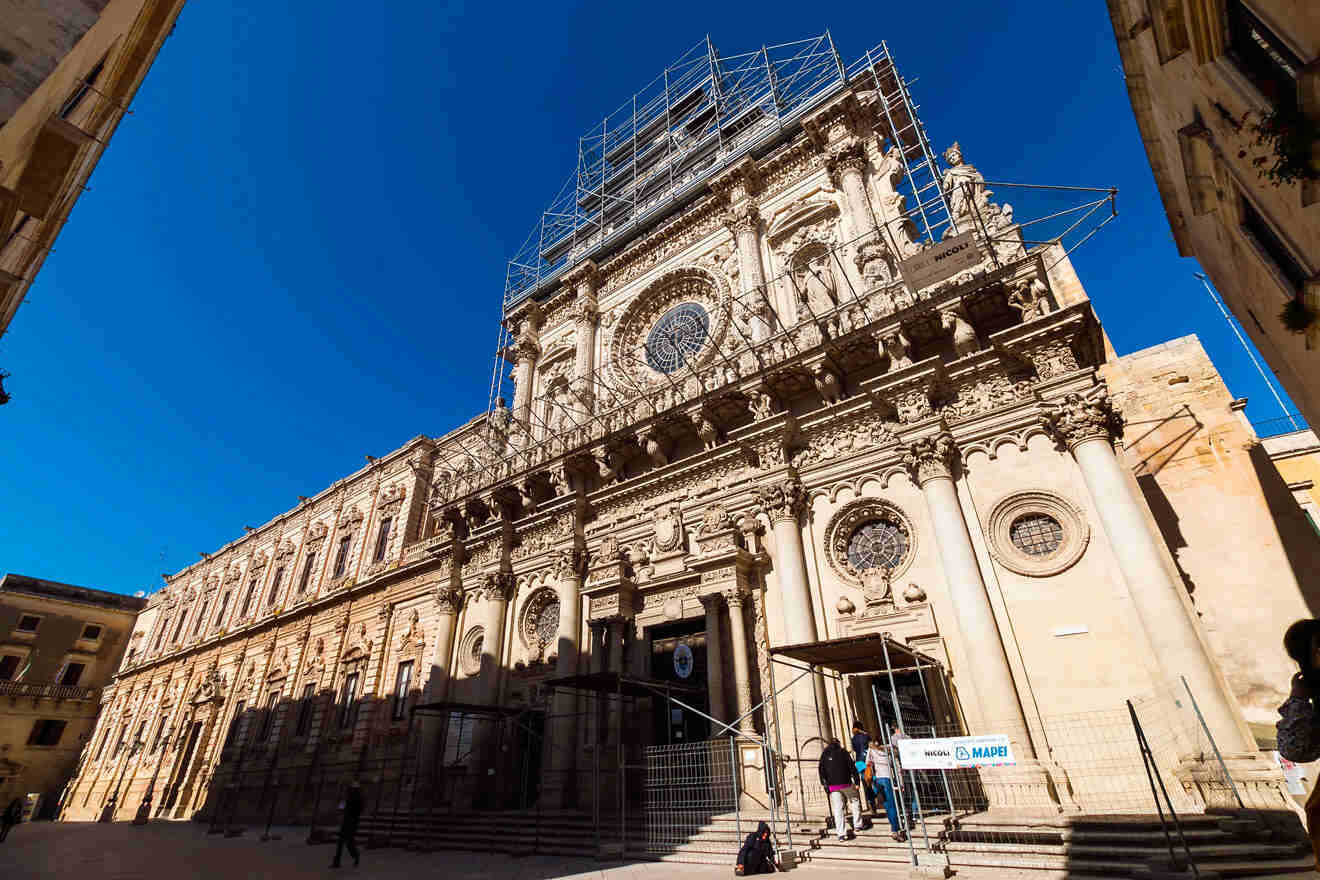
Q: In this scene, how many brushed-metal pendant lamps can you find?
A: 0